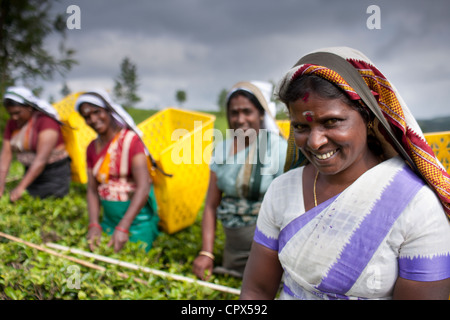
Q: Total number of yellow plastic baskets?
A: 4